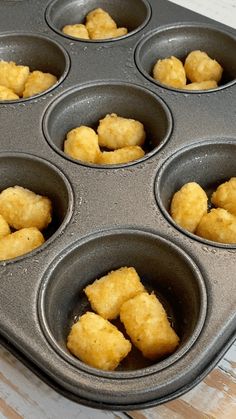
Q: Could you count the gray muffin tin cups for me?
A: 7